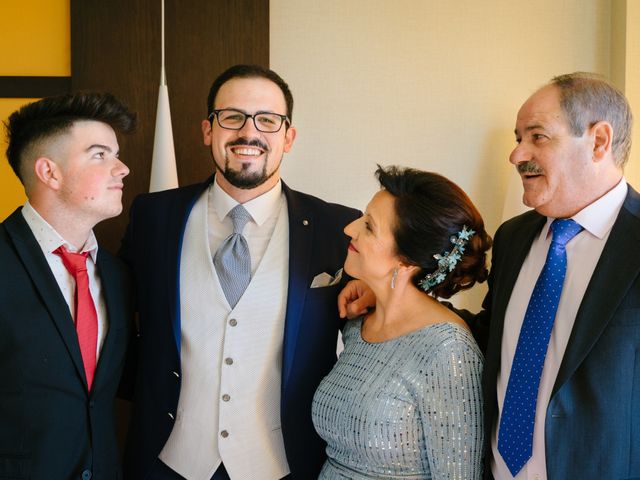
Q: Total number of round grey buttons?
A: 4